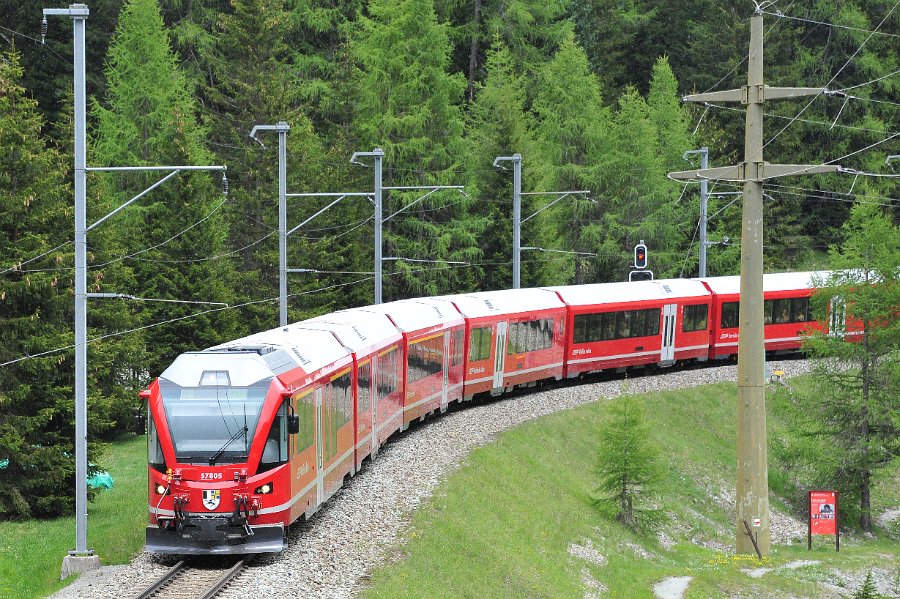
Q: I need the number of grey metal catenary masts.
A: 5